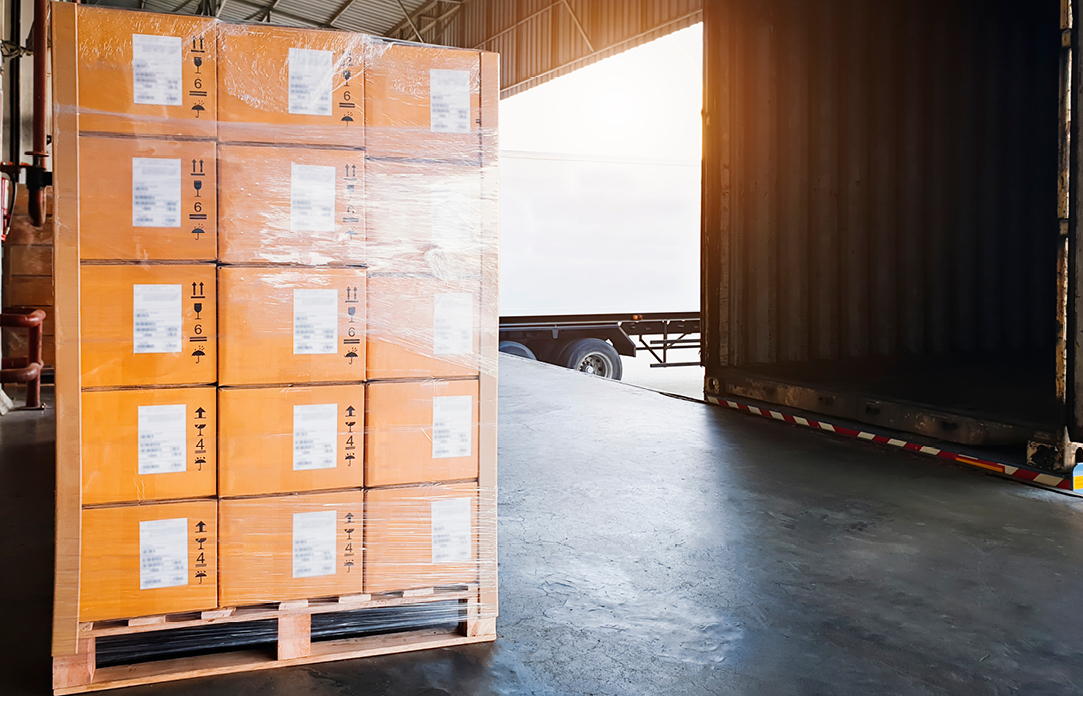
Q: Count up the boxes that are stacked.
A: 15